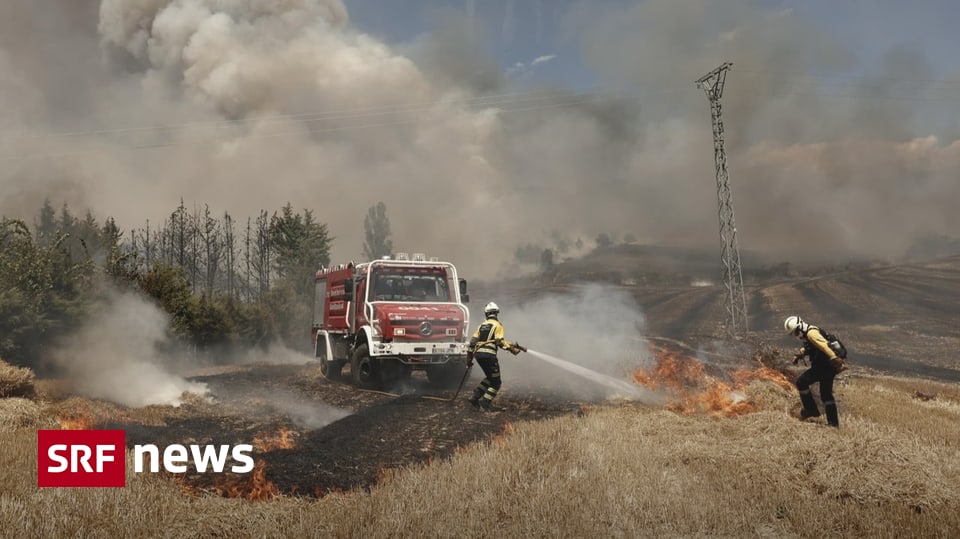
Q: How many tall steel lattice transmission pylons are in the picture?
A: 1